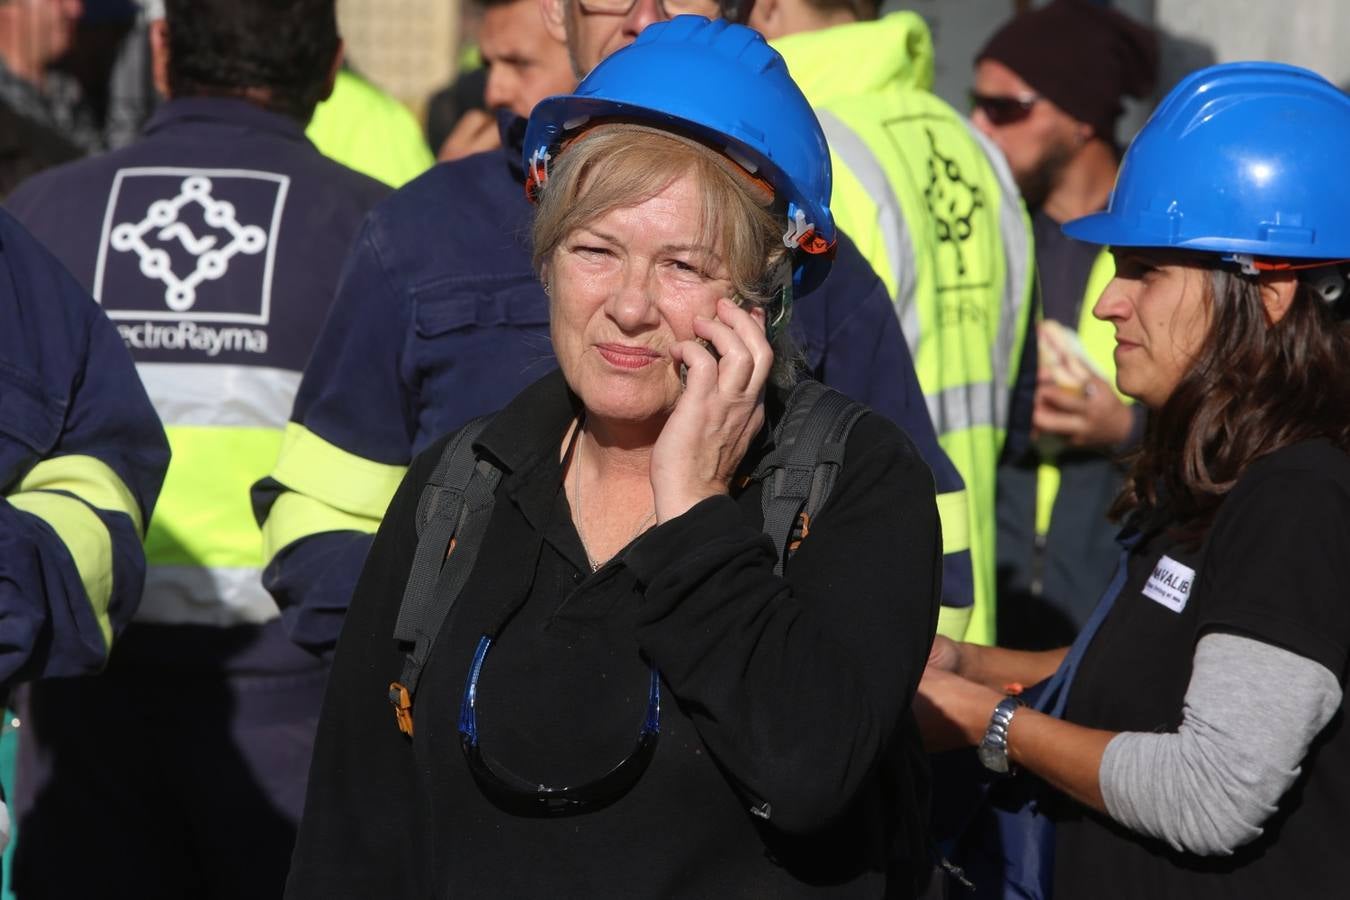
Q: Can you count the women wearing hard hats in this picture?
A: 2